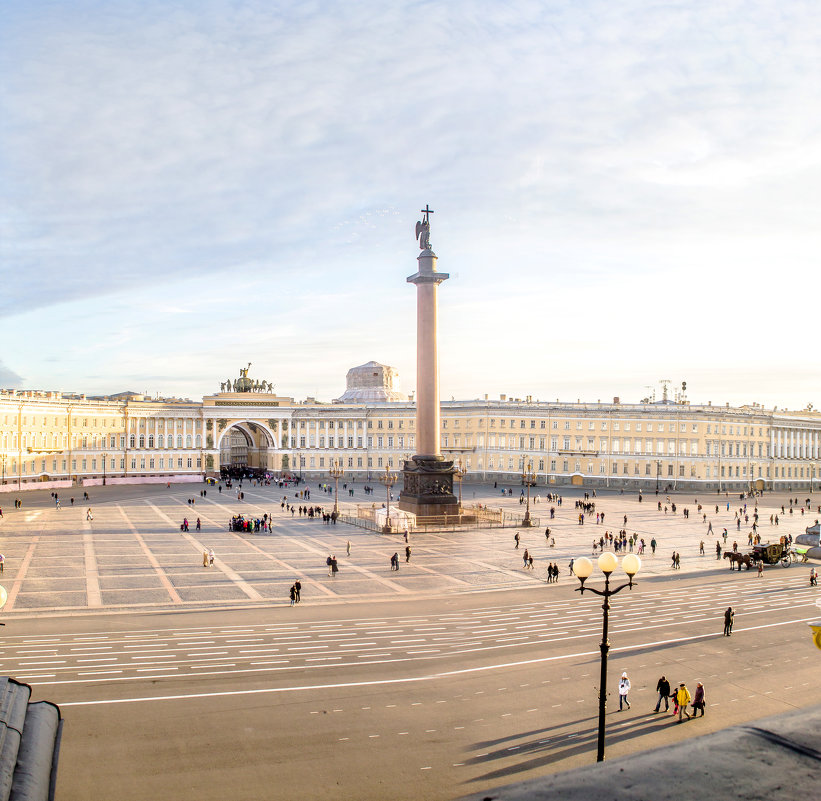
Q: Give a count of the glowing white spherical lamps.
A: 4